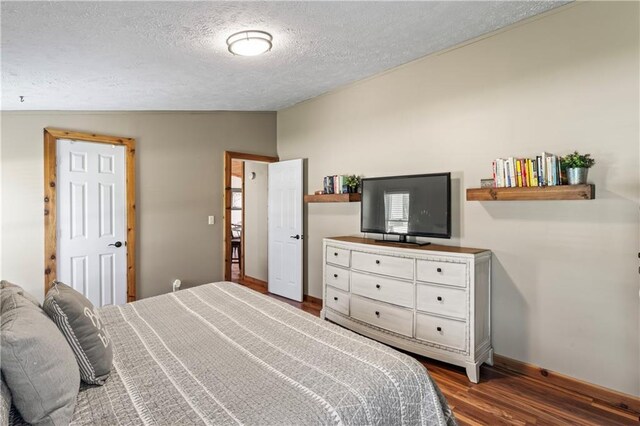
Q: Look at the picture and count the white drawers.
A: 9